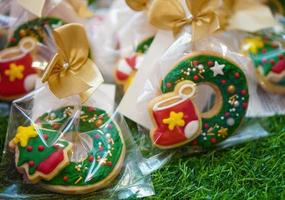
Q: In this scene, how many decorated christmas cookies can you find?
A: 5